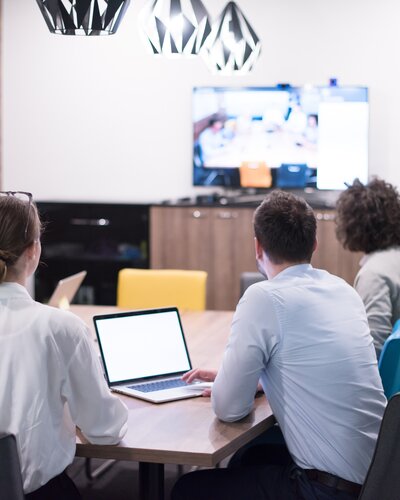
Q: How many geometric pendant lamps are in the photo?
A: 3